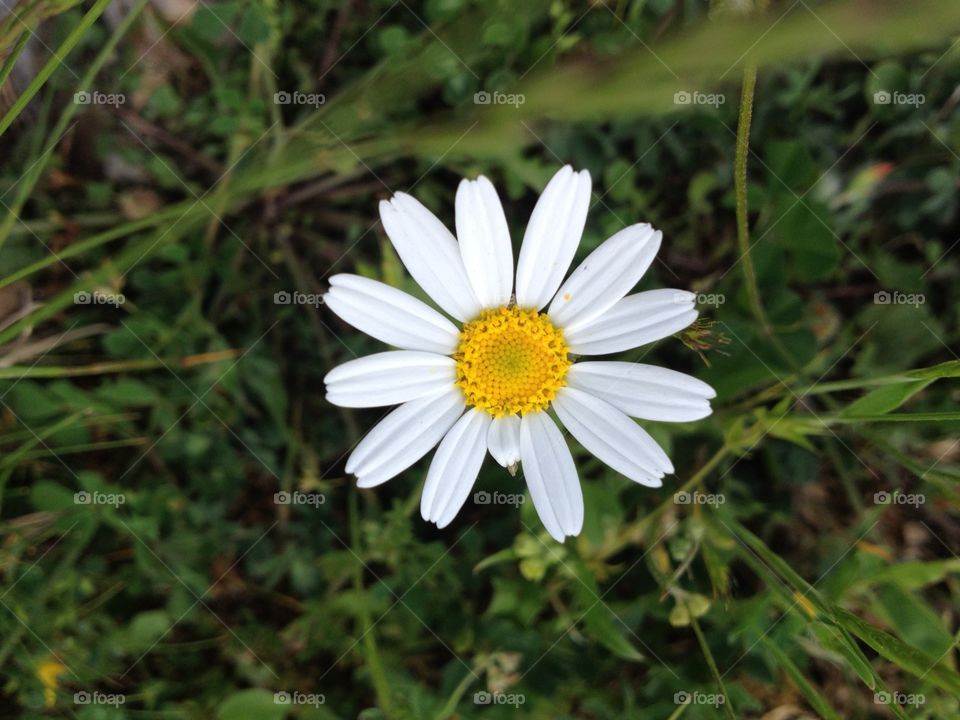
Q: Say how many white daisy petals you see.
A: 13